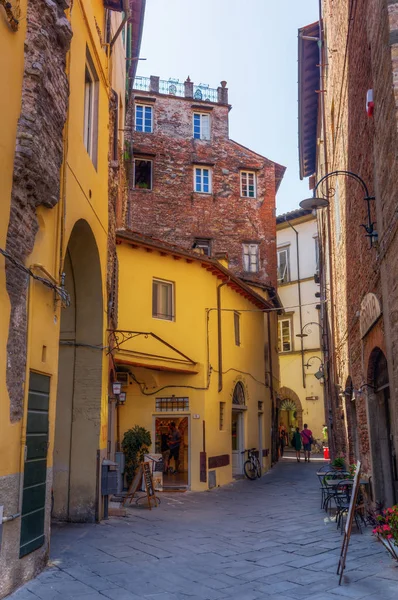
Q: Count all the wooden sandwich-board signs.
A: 2